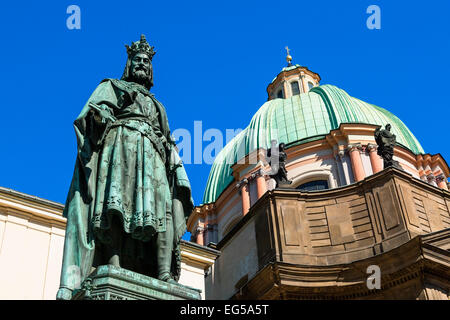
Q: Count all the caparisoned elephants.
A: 0